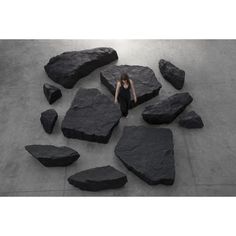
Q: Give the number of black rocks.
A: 11